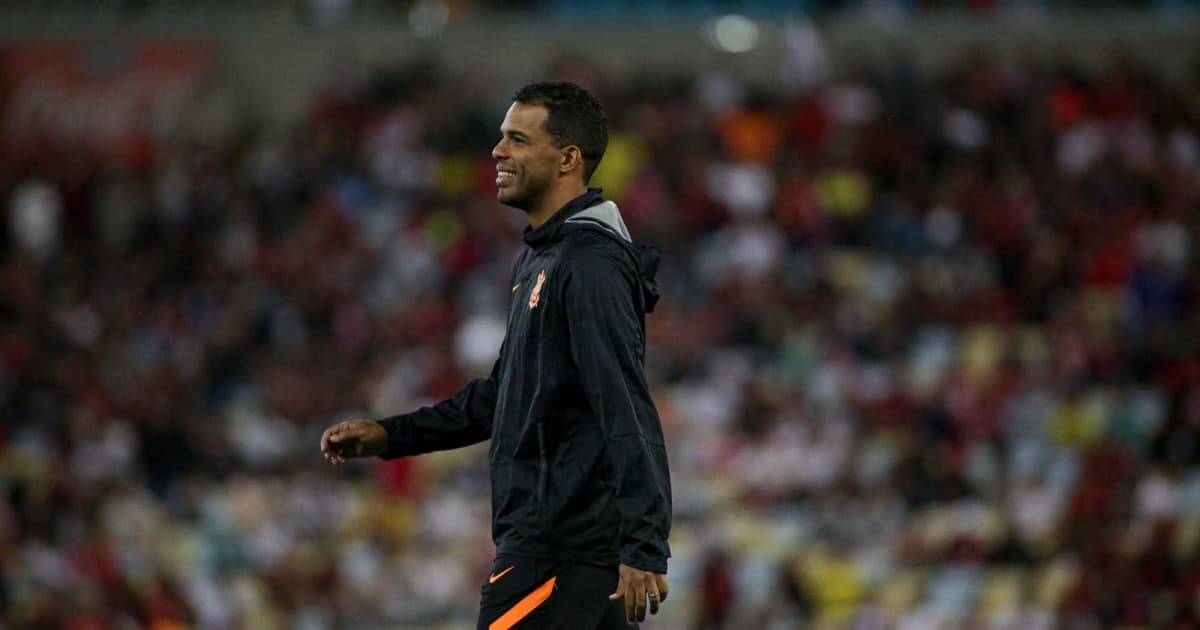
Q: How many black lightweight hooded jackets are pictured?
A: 1